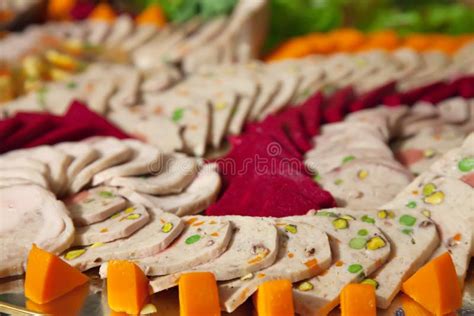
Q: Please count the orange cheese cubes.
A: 6